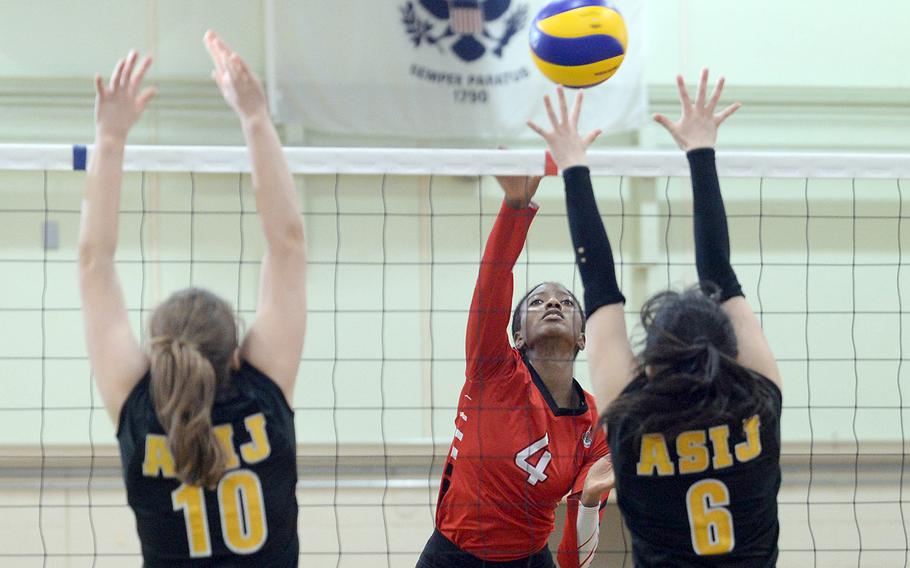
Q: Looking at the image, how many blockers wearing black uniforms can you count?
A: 2